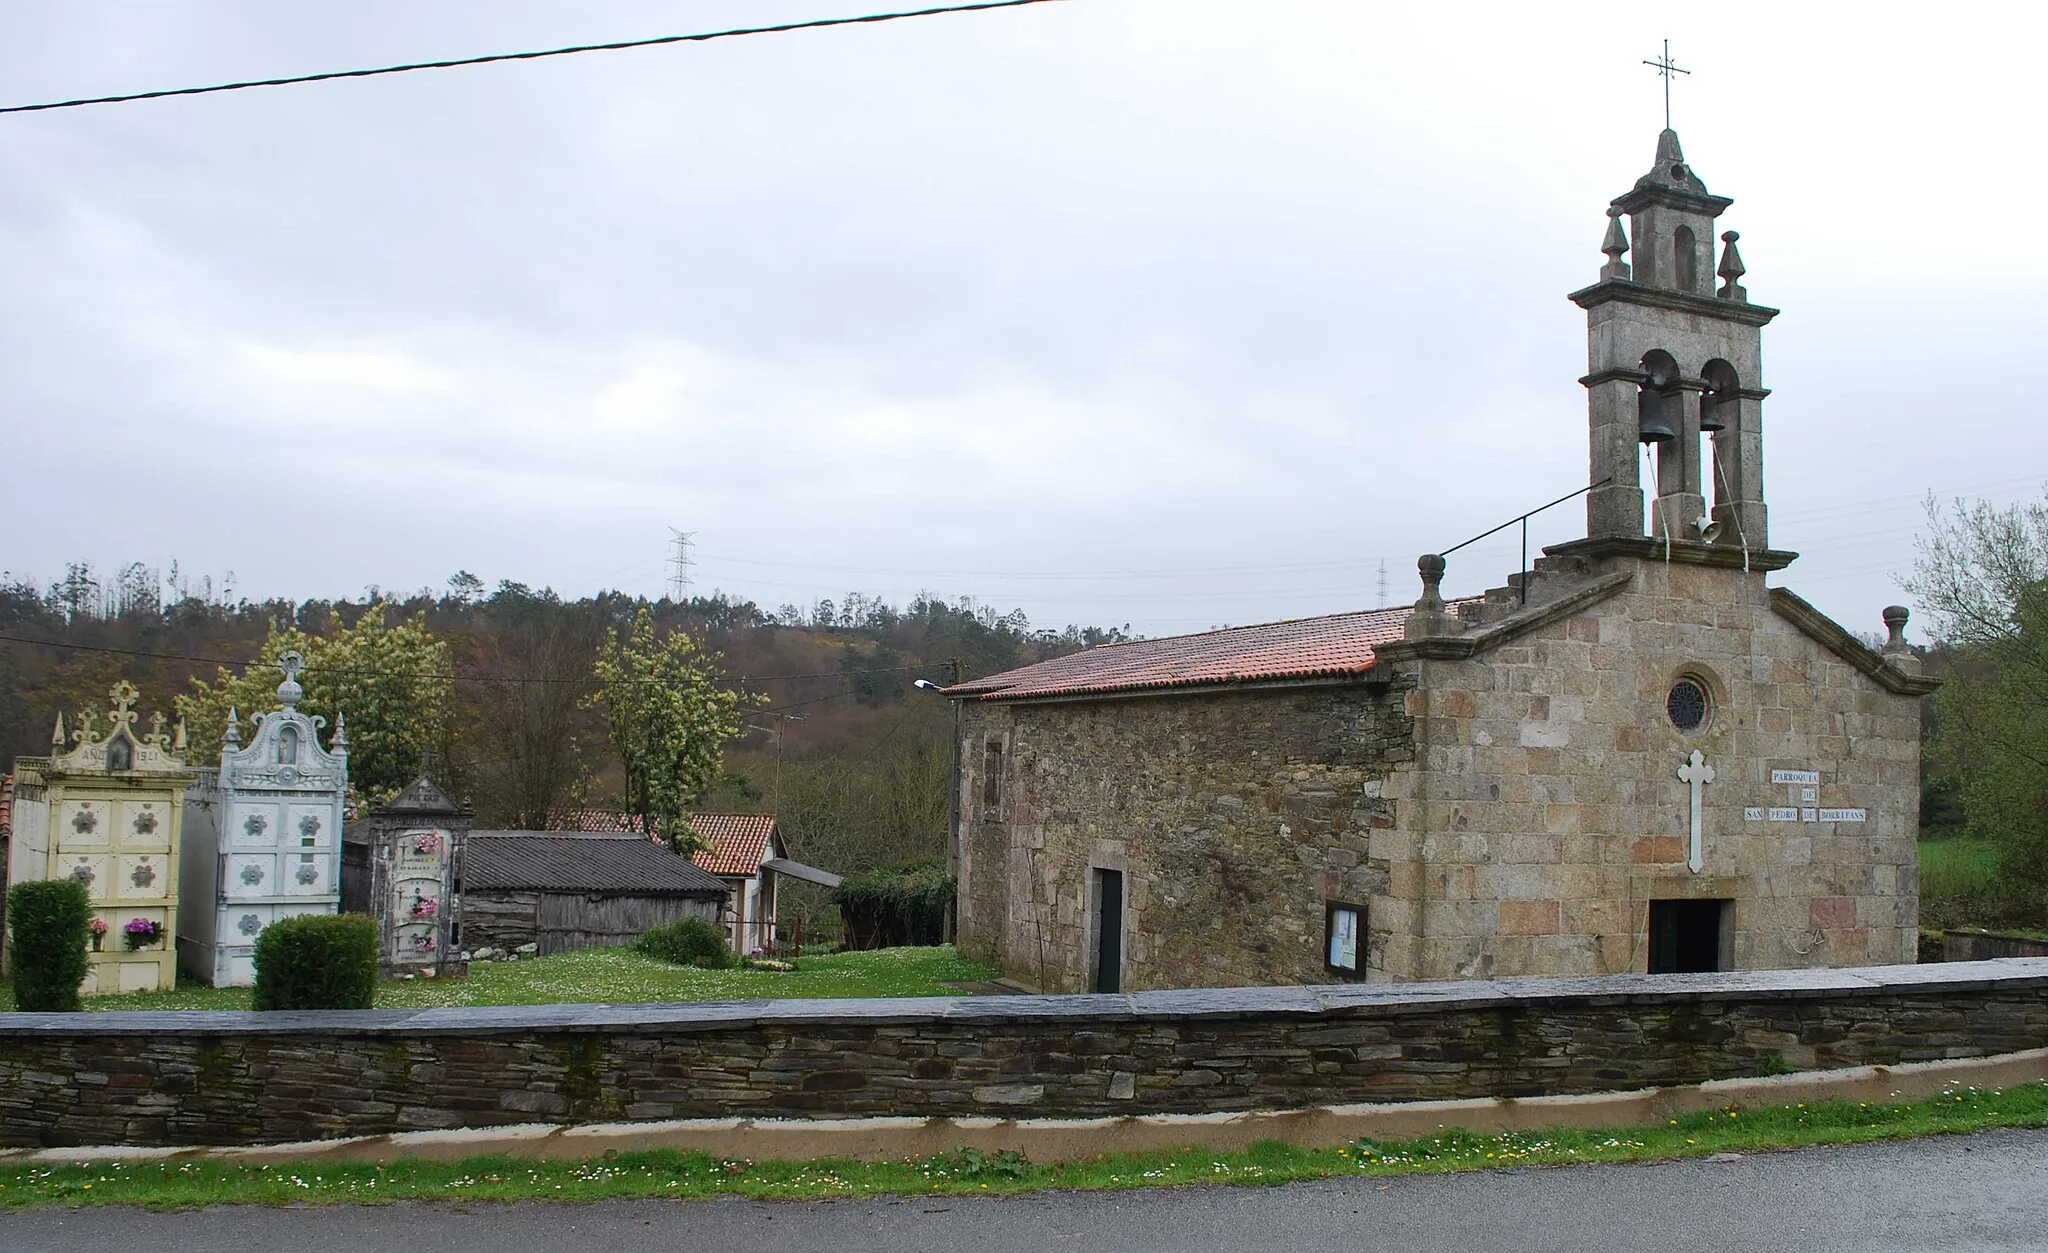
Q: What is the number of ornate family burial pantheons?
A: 3